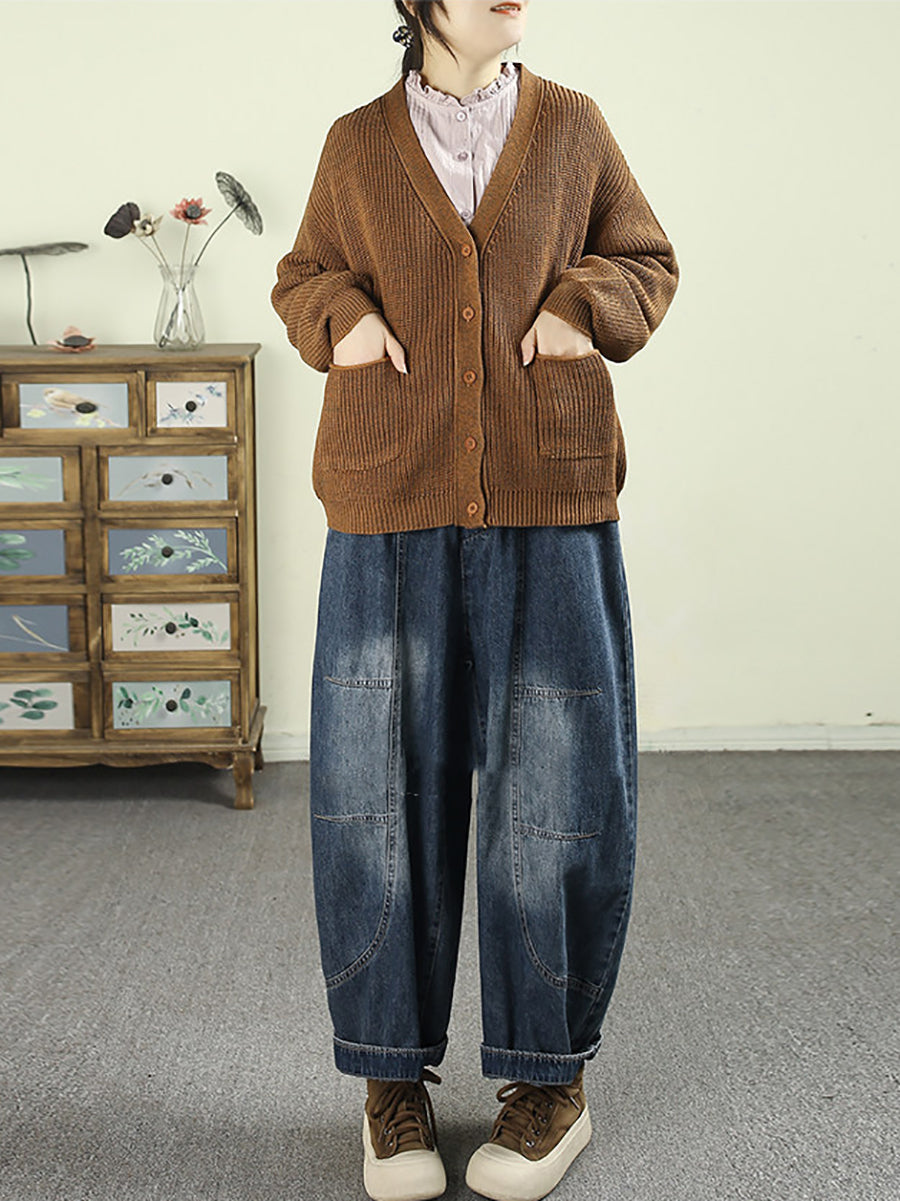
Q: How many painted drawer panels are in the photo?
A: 10